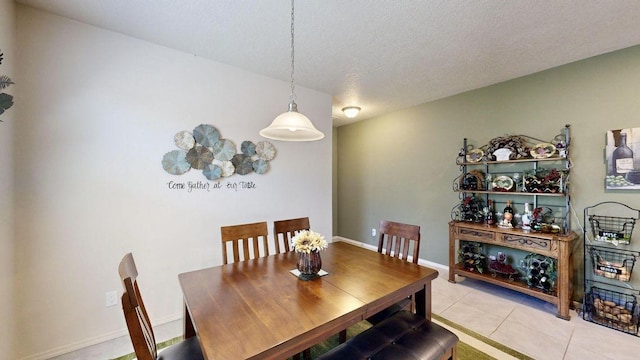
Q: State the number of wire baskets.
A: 3